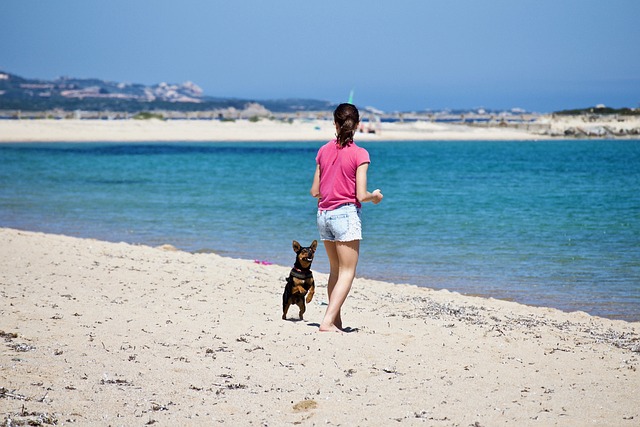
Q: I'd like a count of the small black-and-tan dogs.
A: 1